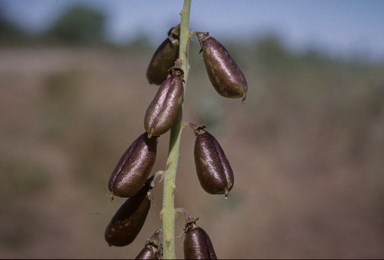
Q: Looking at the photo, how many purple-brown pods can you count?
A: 8